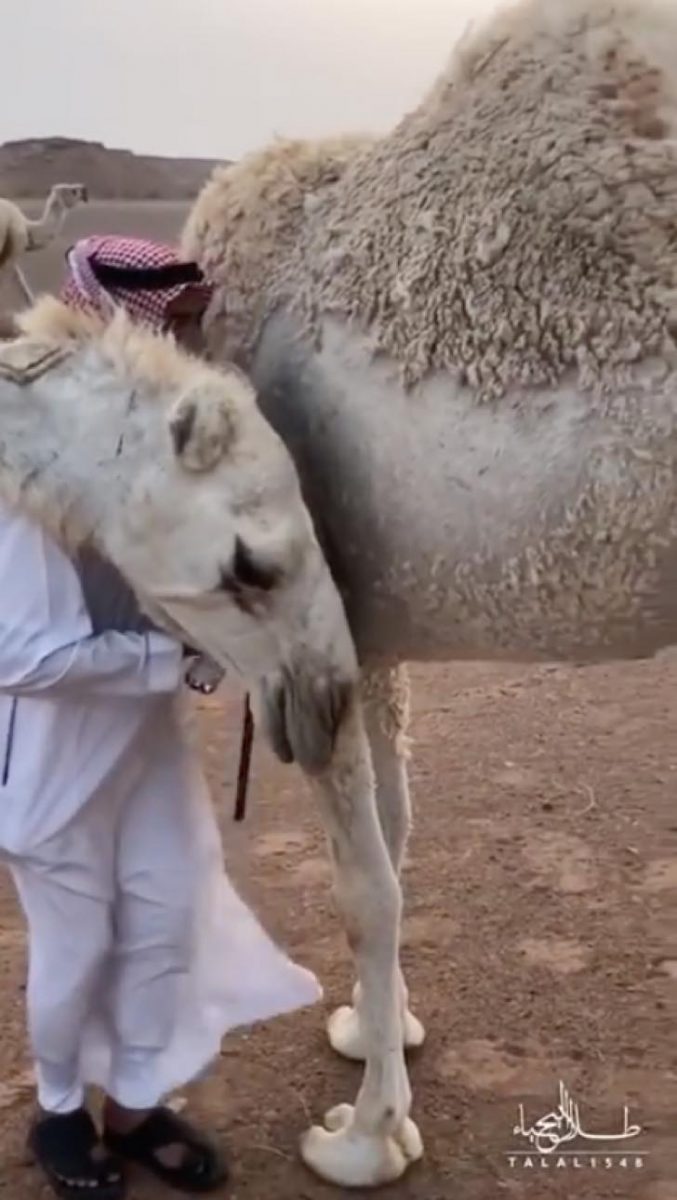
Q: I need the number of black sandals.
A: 2